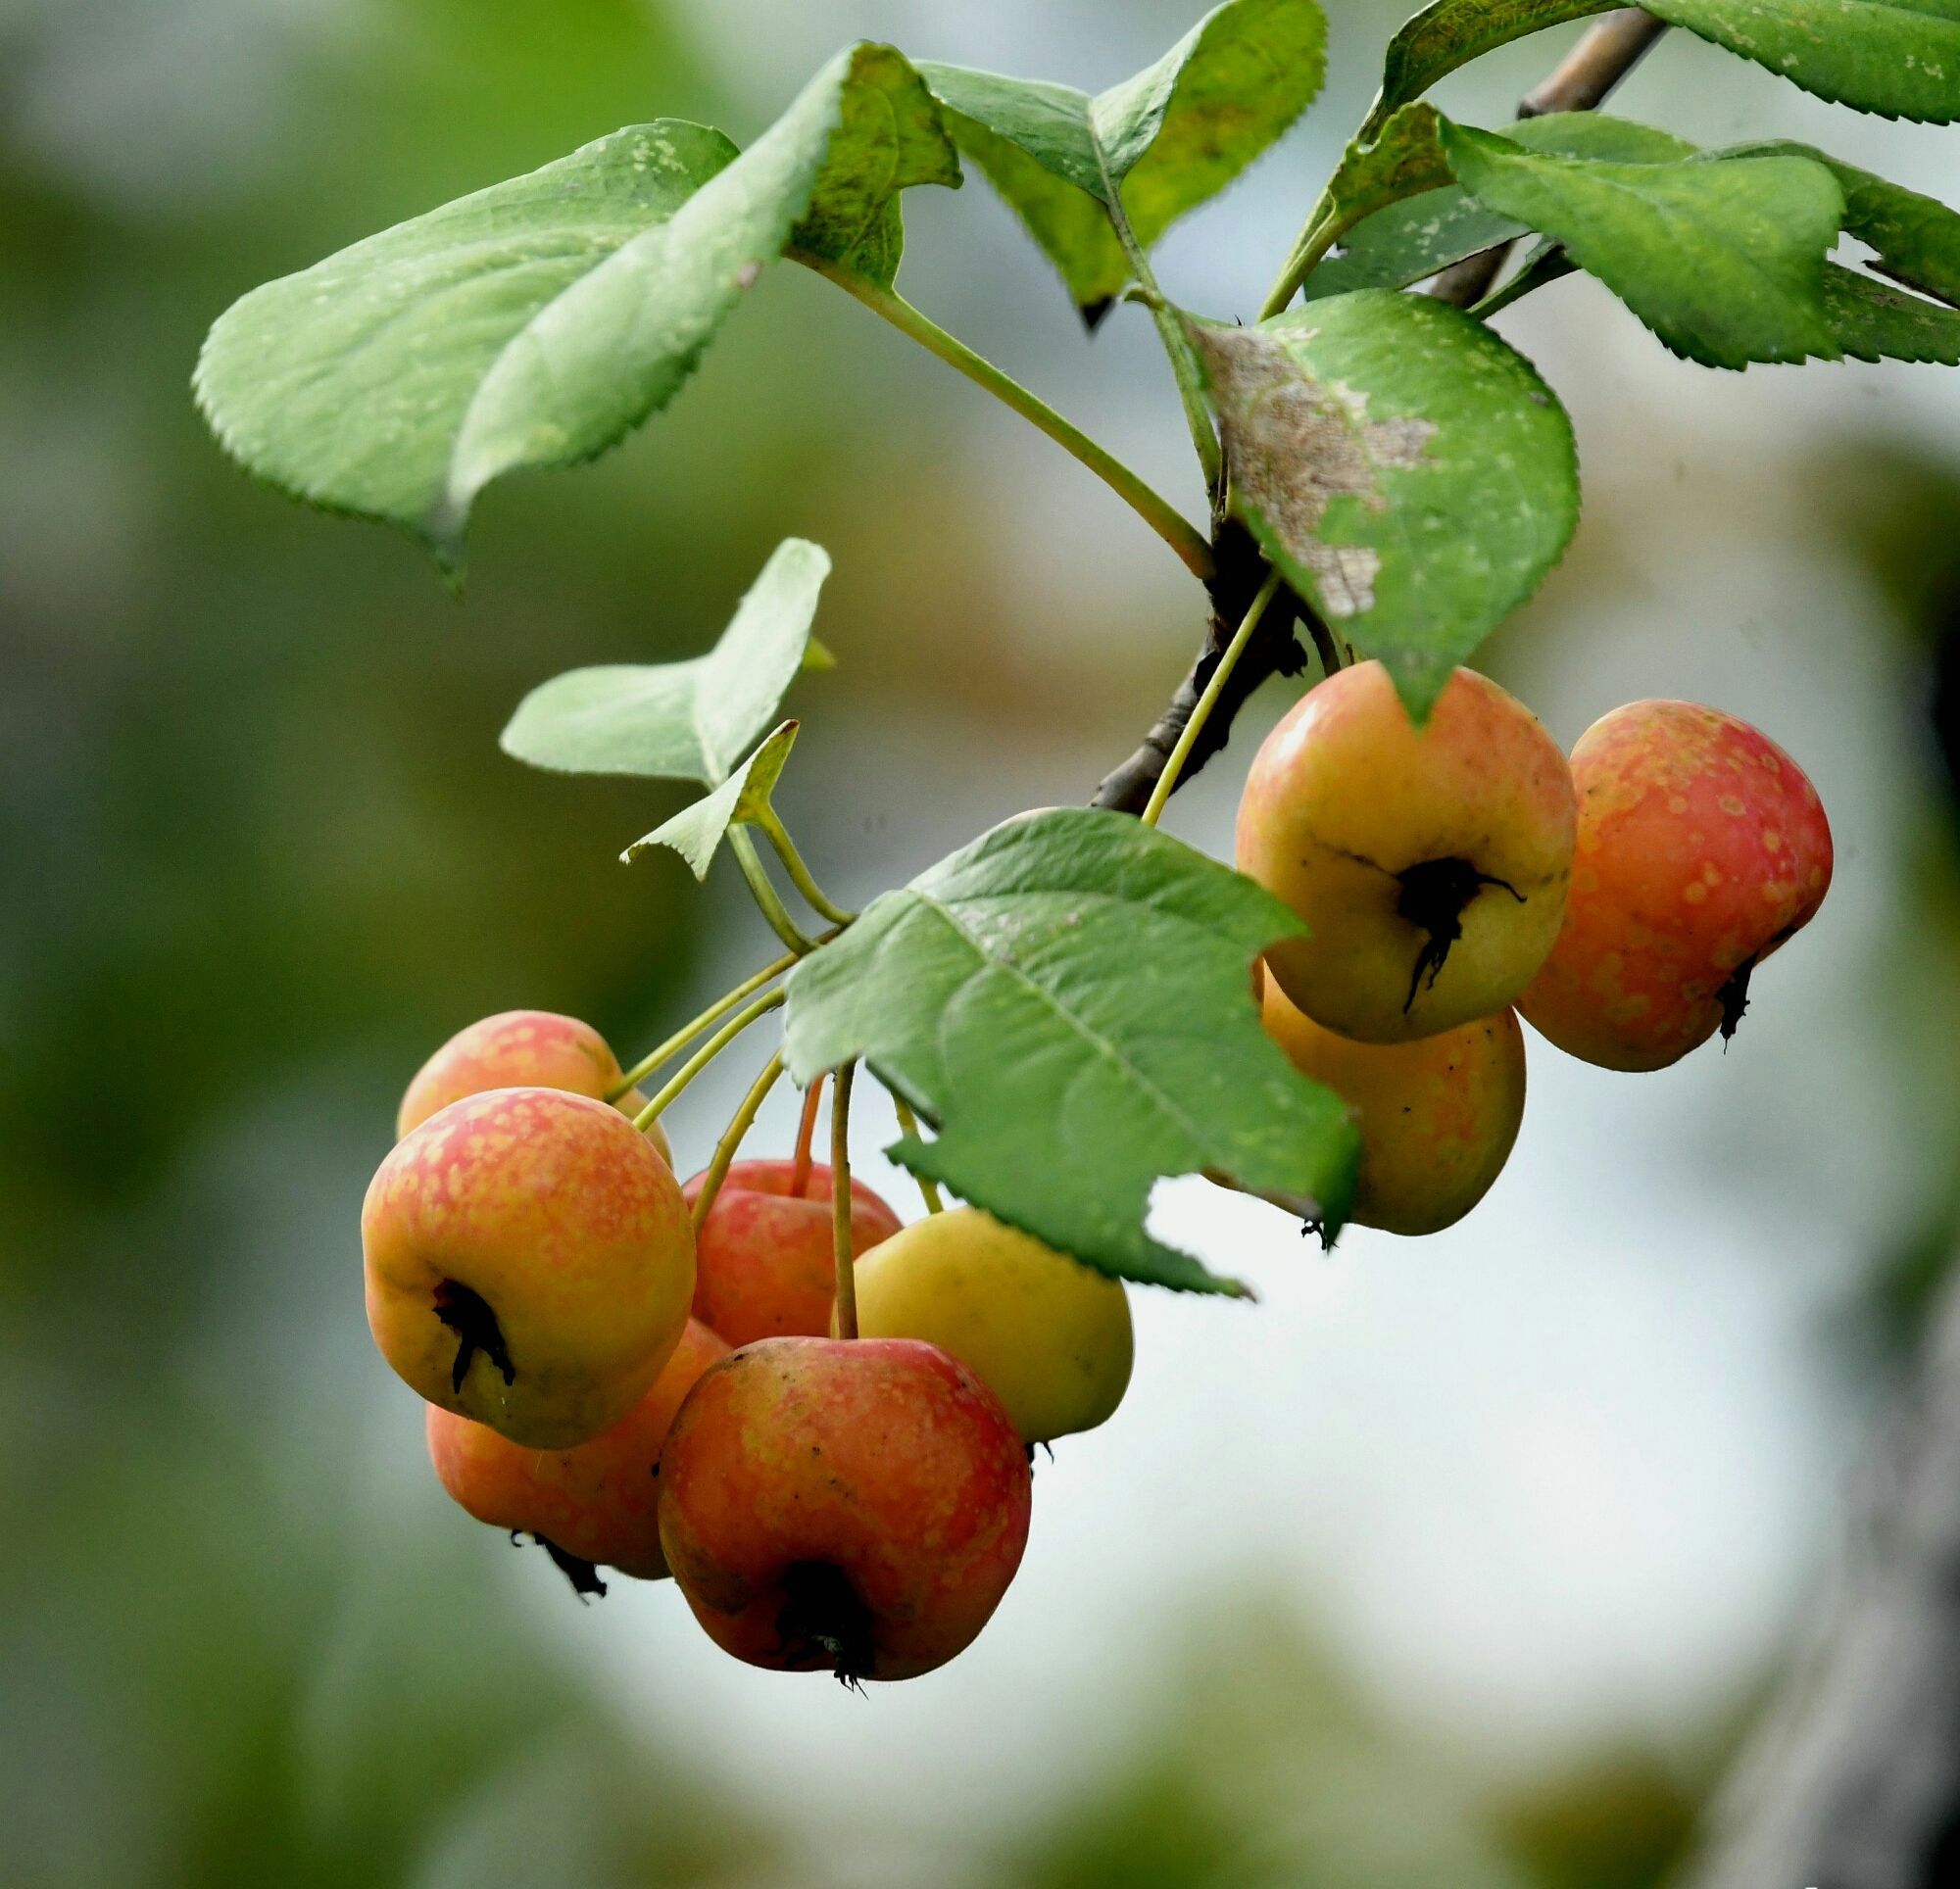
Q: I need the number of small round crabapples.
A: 9